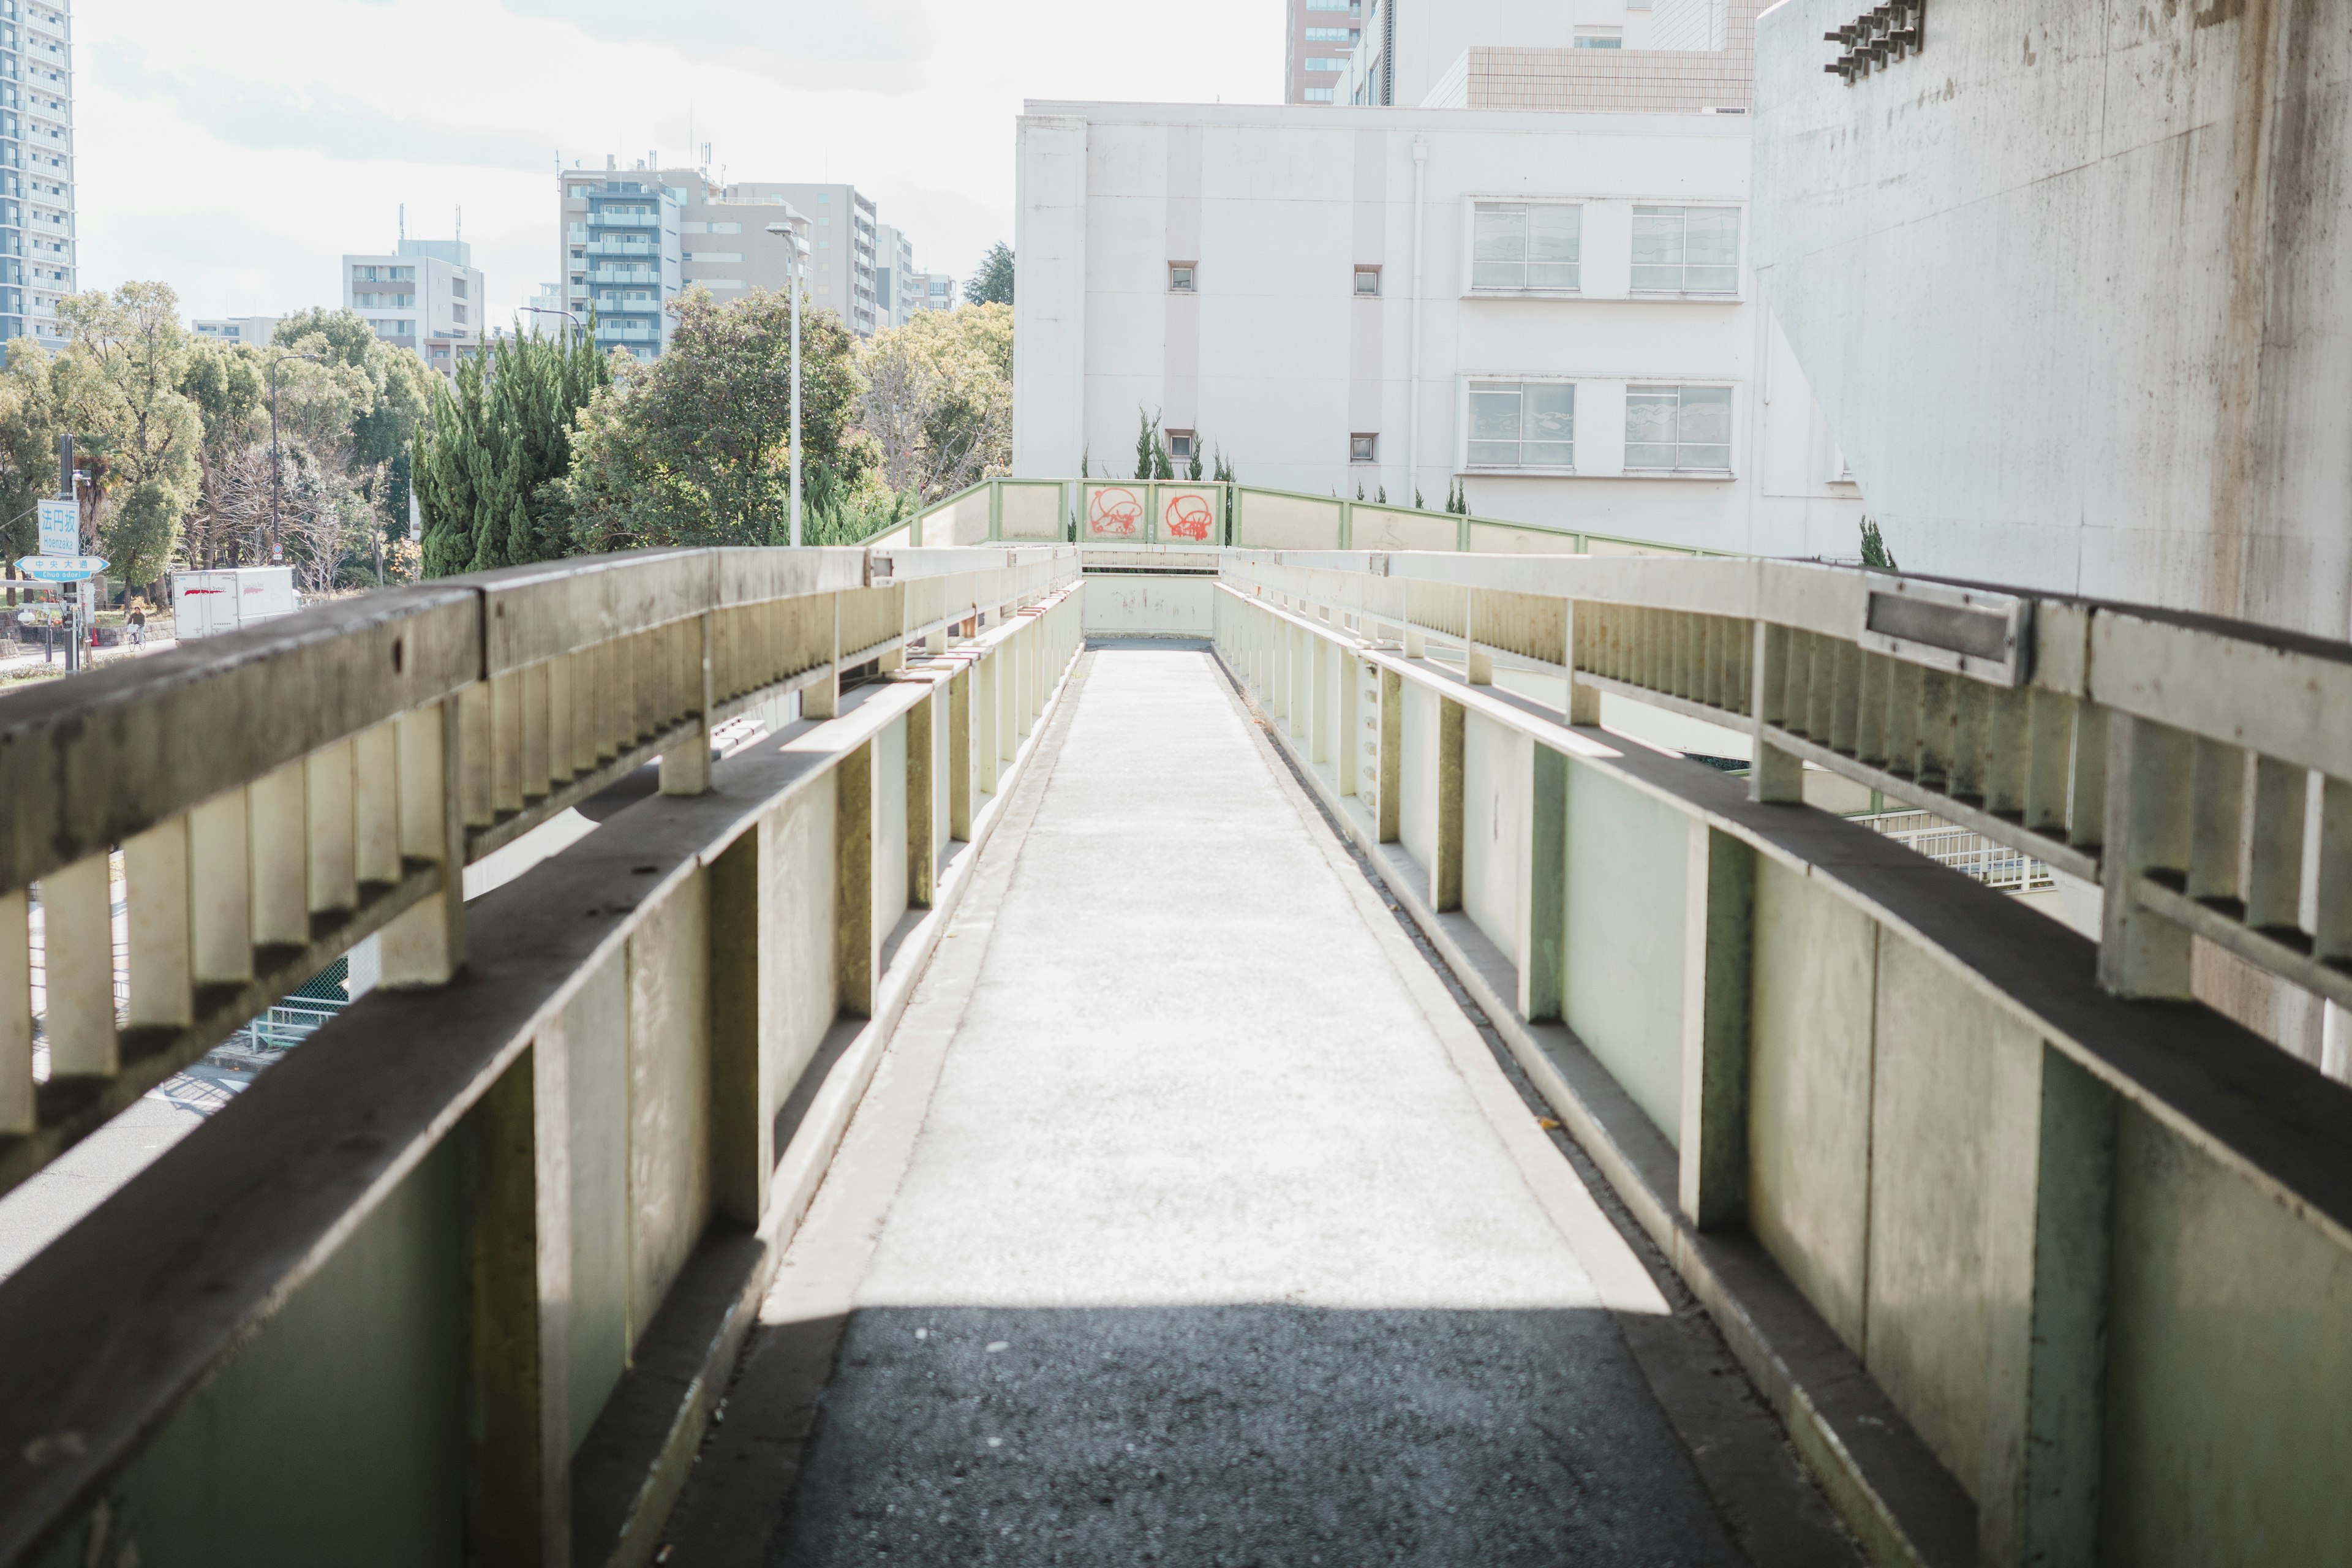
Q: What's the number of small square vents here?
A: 4